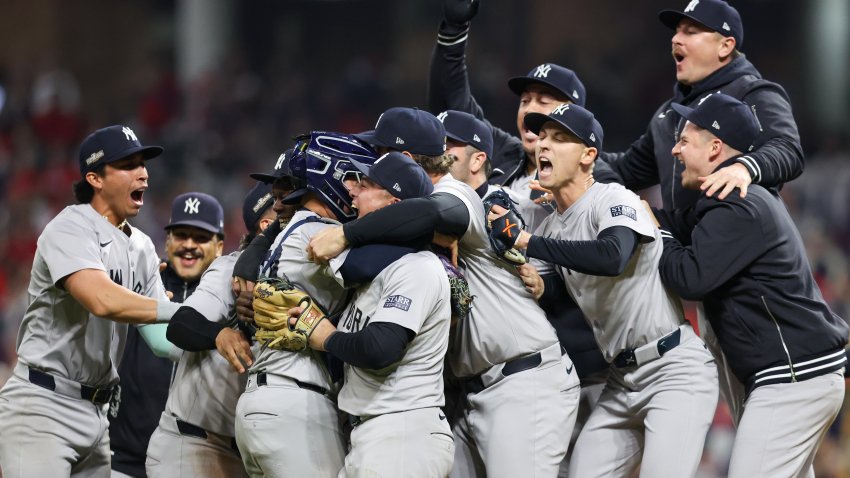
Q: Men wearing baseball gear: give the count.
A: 12